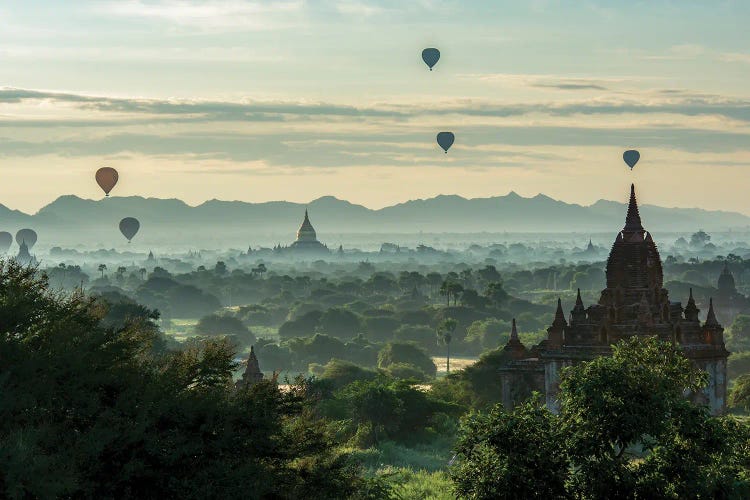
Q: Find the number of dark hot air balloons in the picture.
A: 6